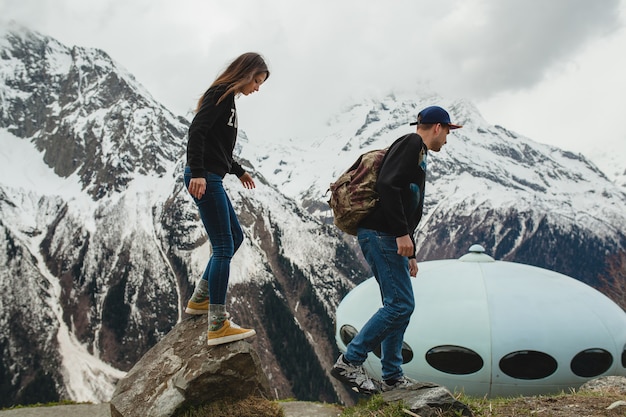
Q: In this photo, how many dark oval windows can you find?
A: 6